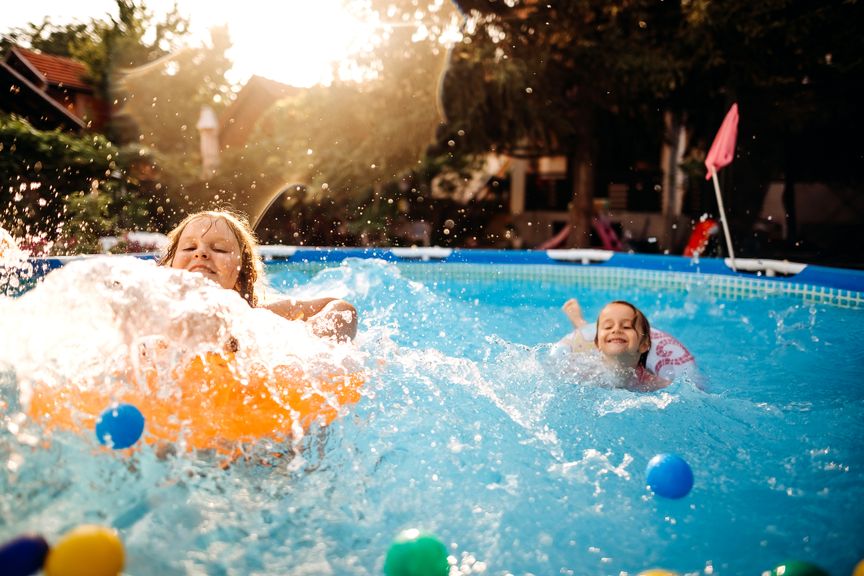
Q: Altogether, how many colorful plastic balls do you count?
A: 8